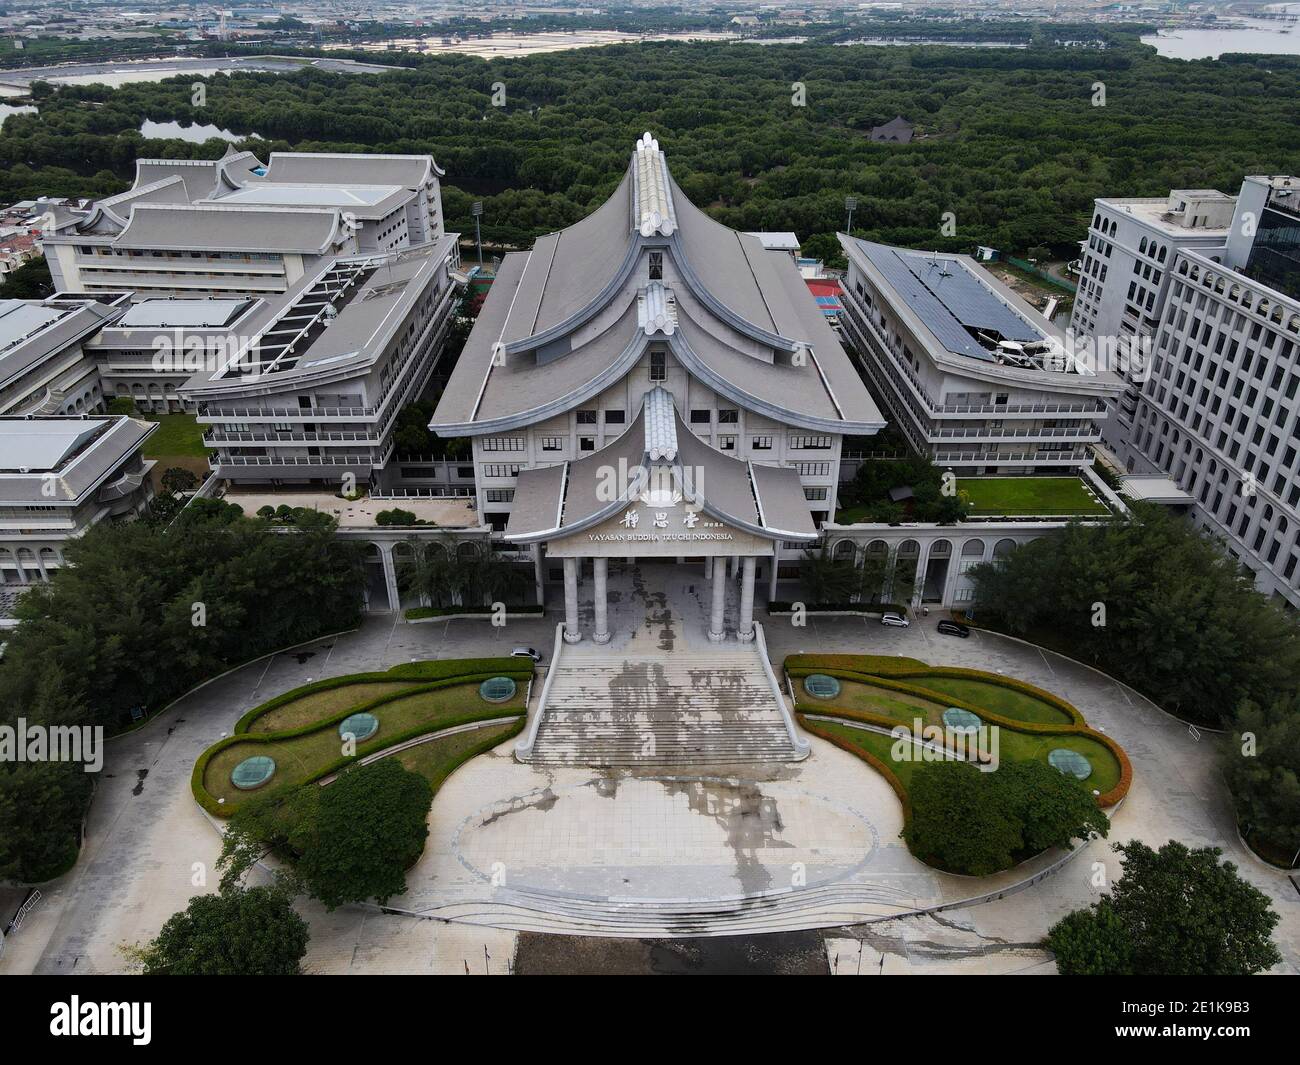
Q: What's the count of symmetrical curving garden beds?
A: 2